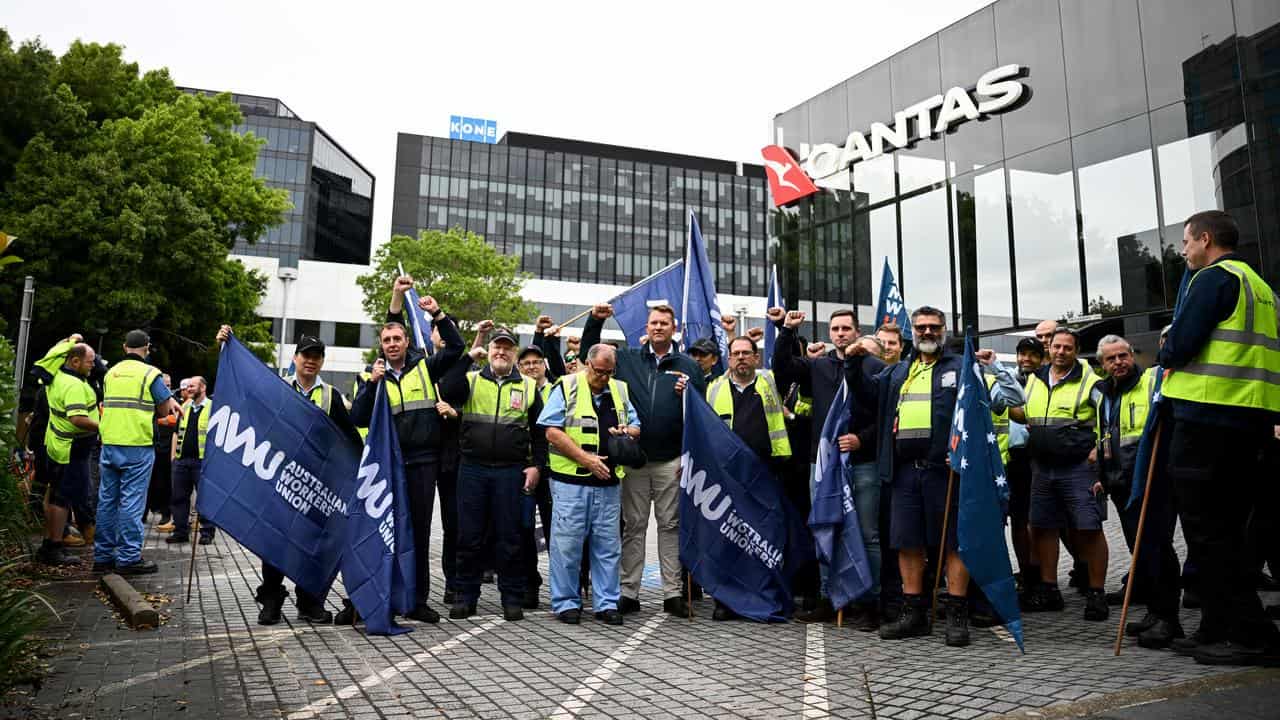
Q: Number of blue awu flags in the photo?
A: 11